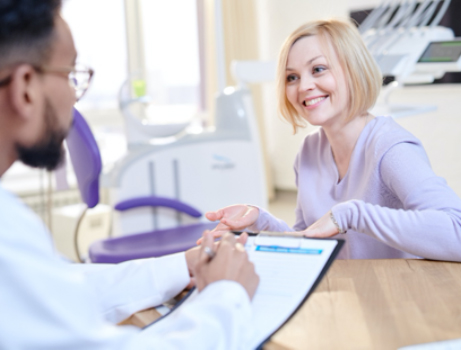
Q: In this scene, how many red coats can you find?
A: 0